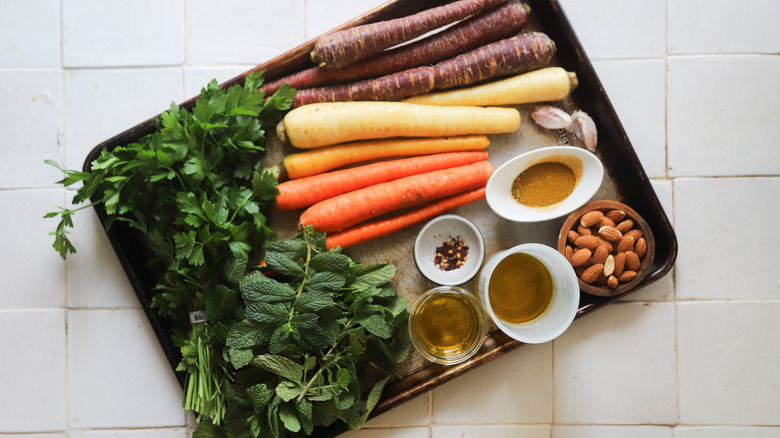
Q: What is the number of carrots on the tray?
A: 9